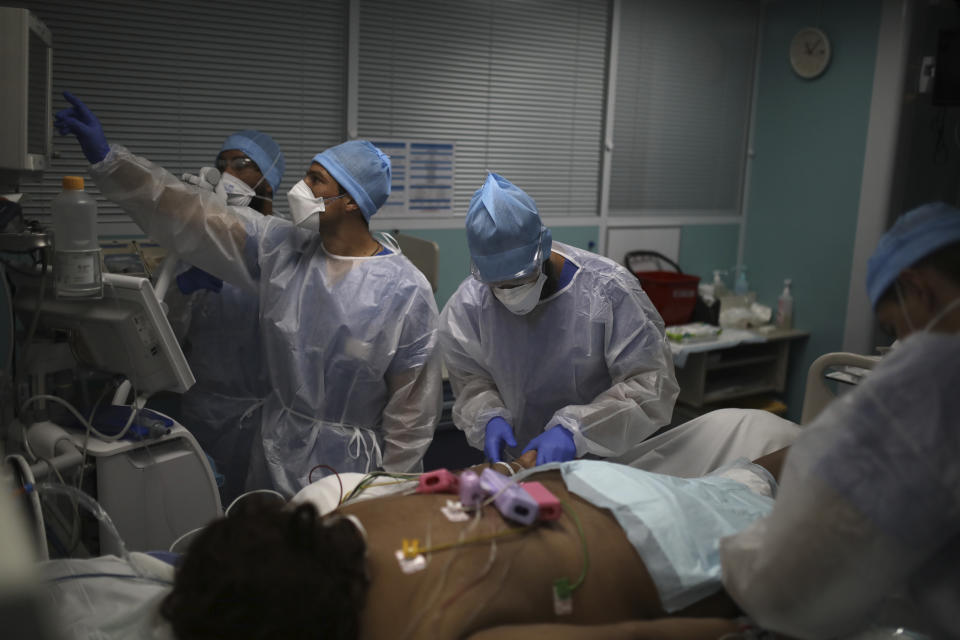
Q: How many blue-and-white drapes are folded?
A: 1